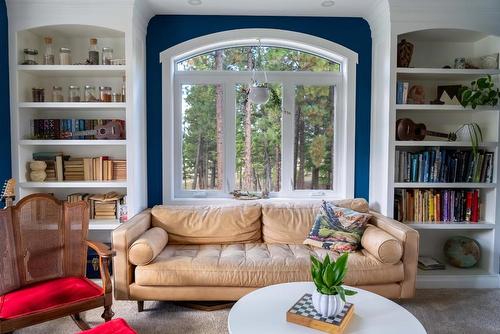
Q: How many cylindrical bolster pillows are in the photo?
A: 2